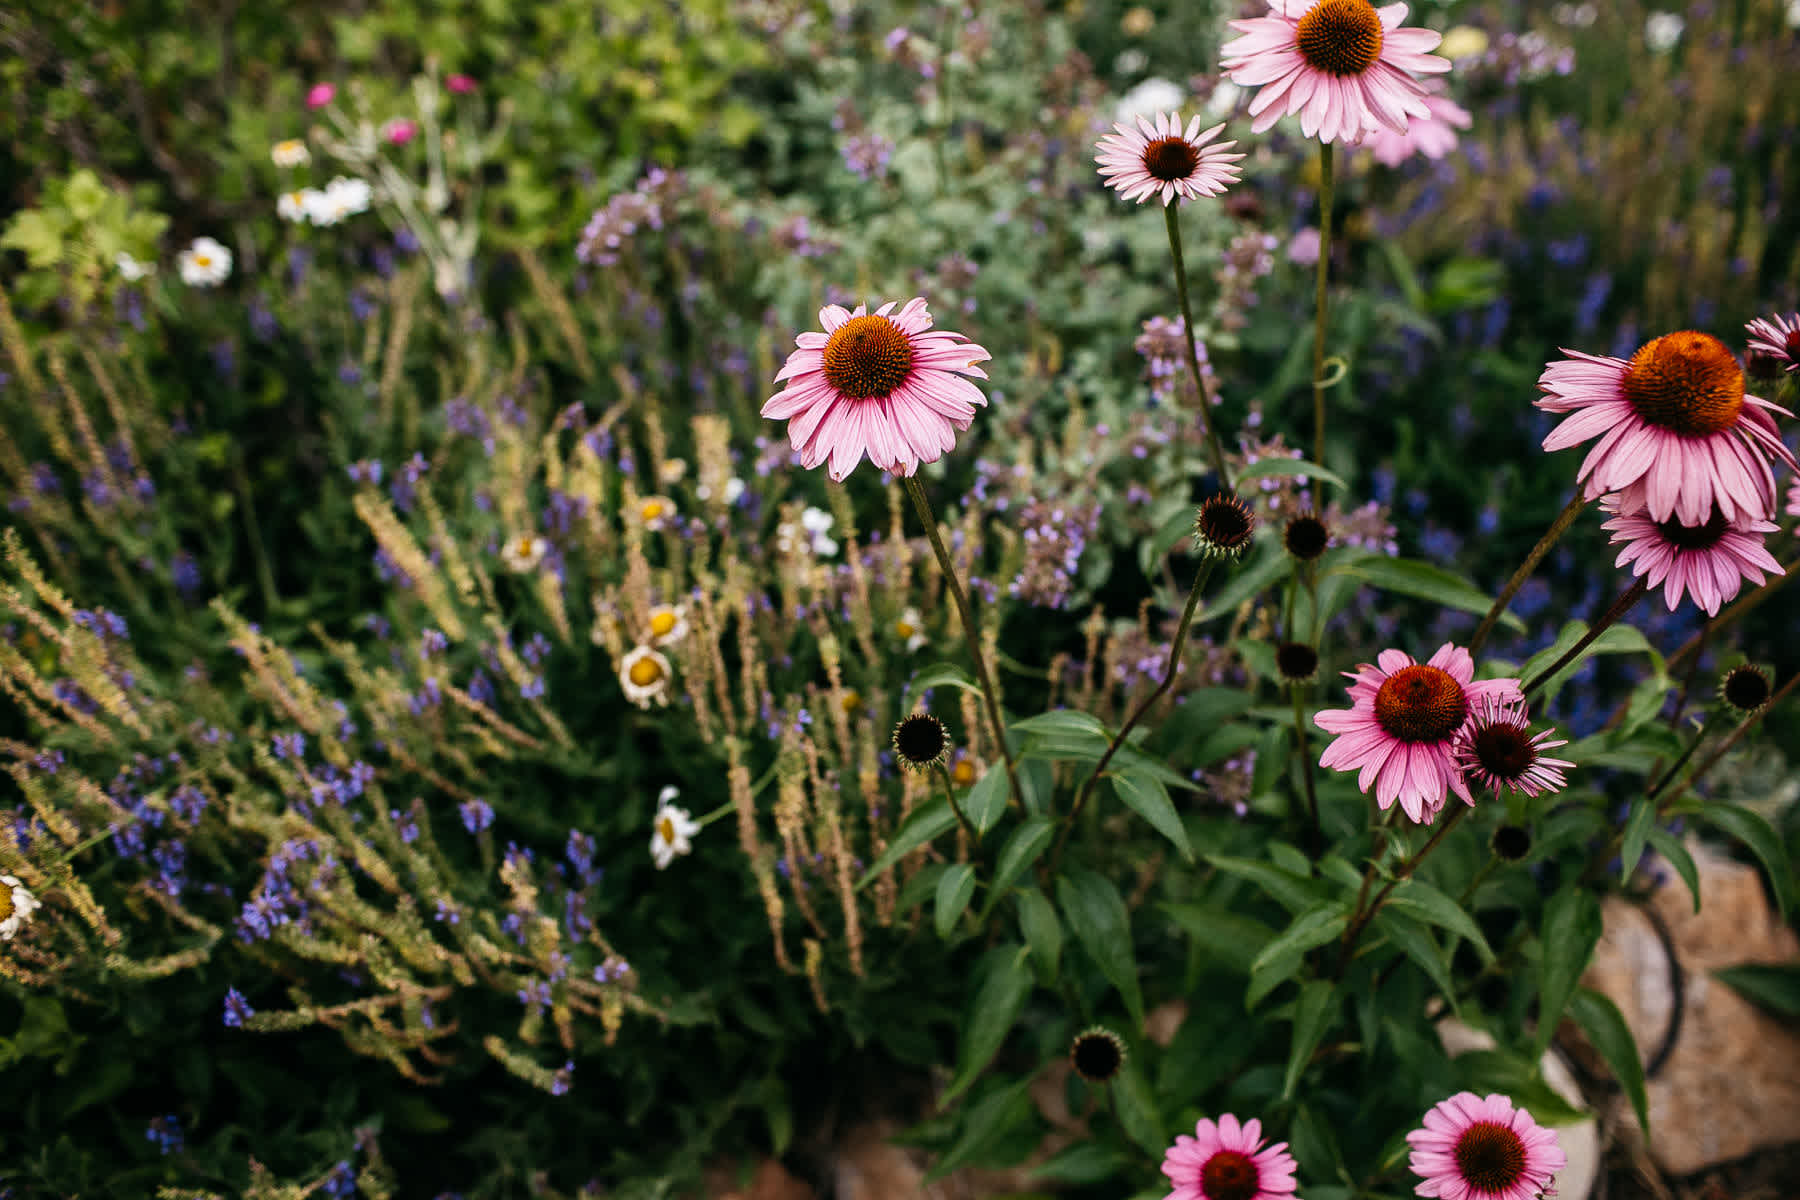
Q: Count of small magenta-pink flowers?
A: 3